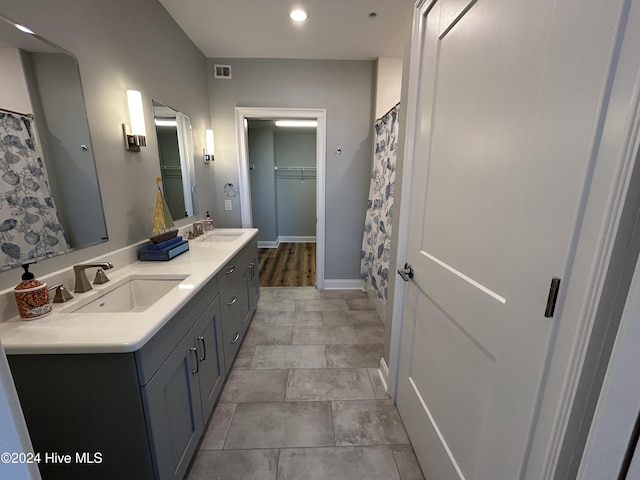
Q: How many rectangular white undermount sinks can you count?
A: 2